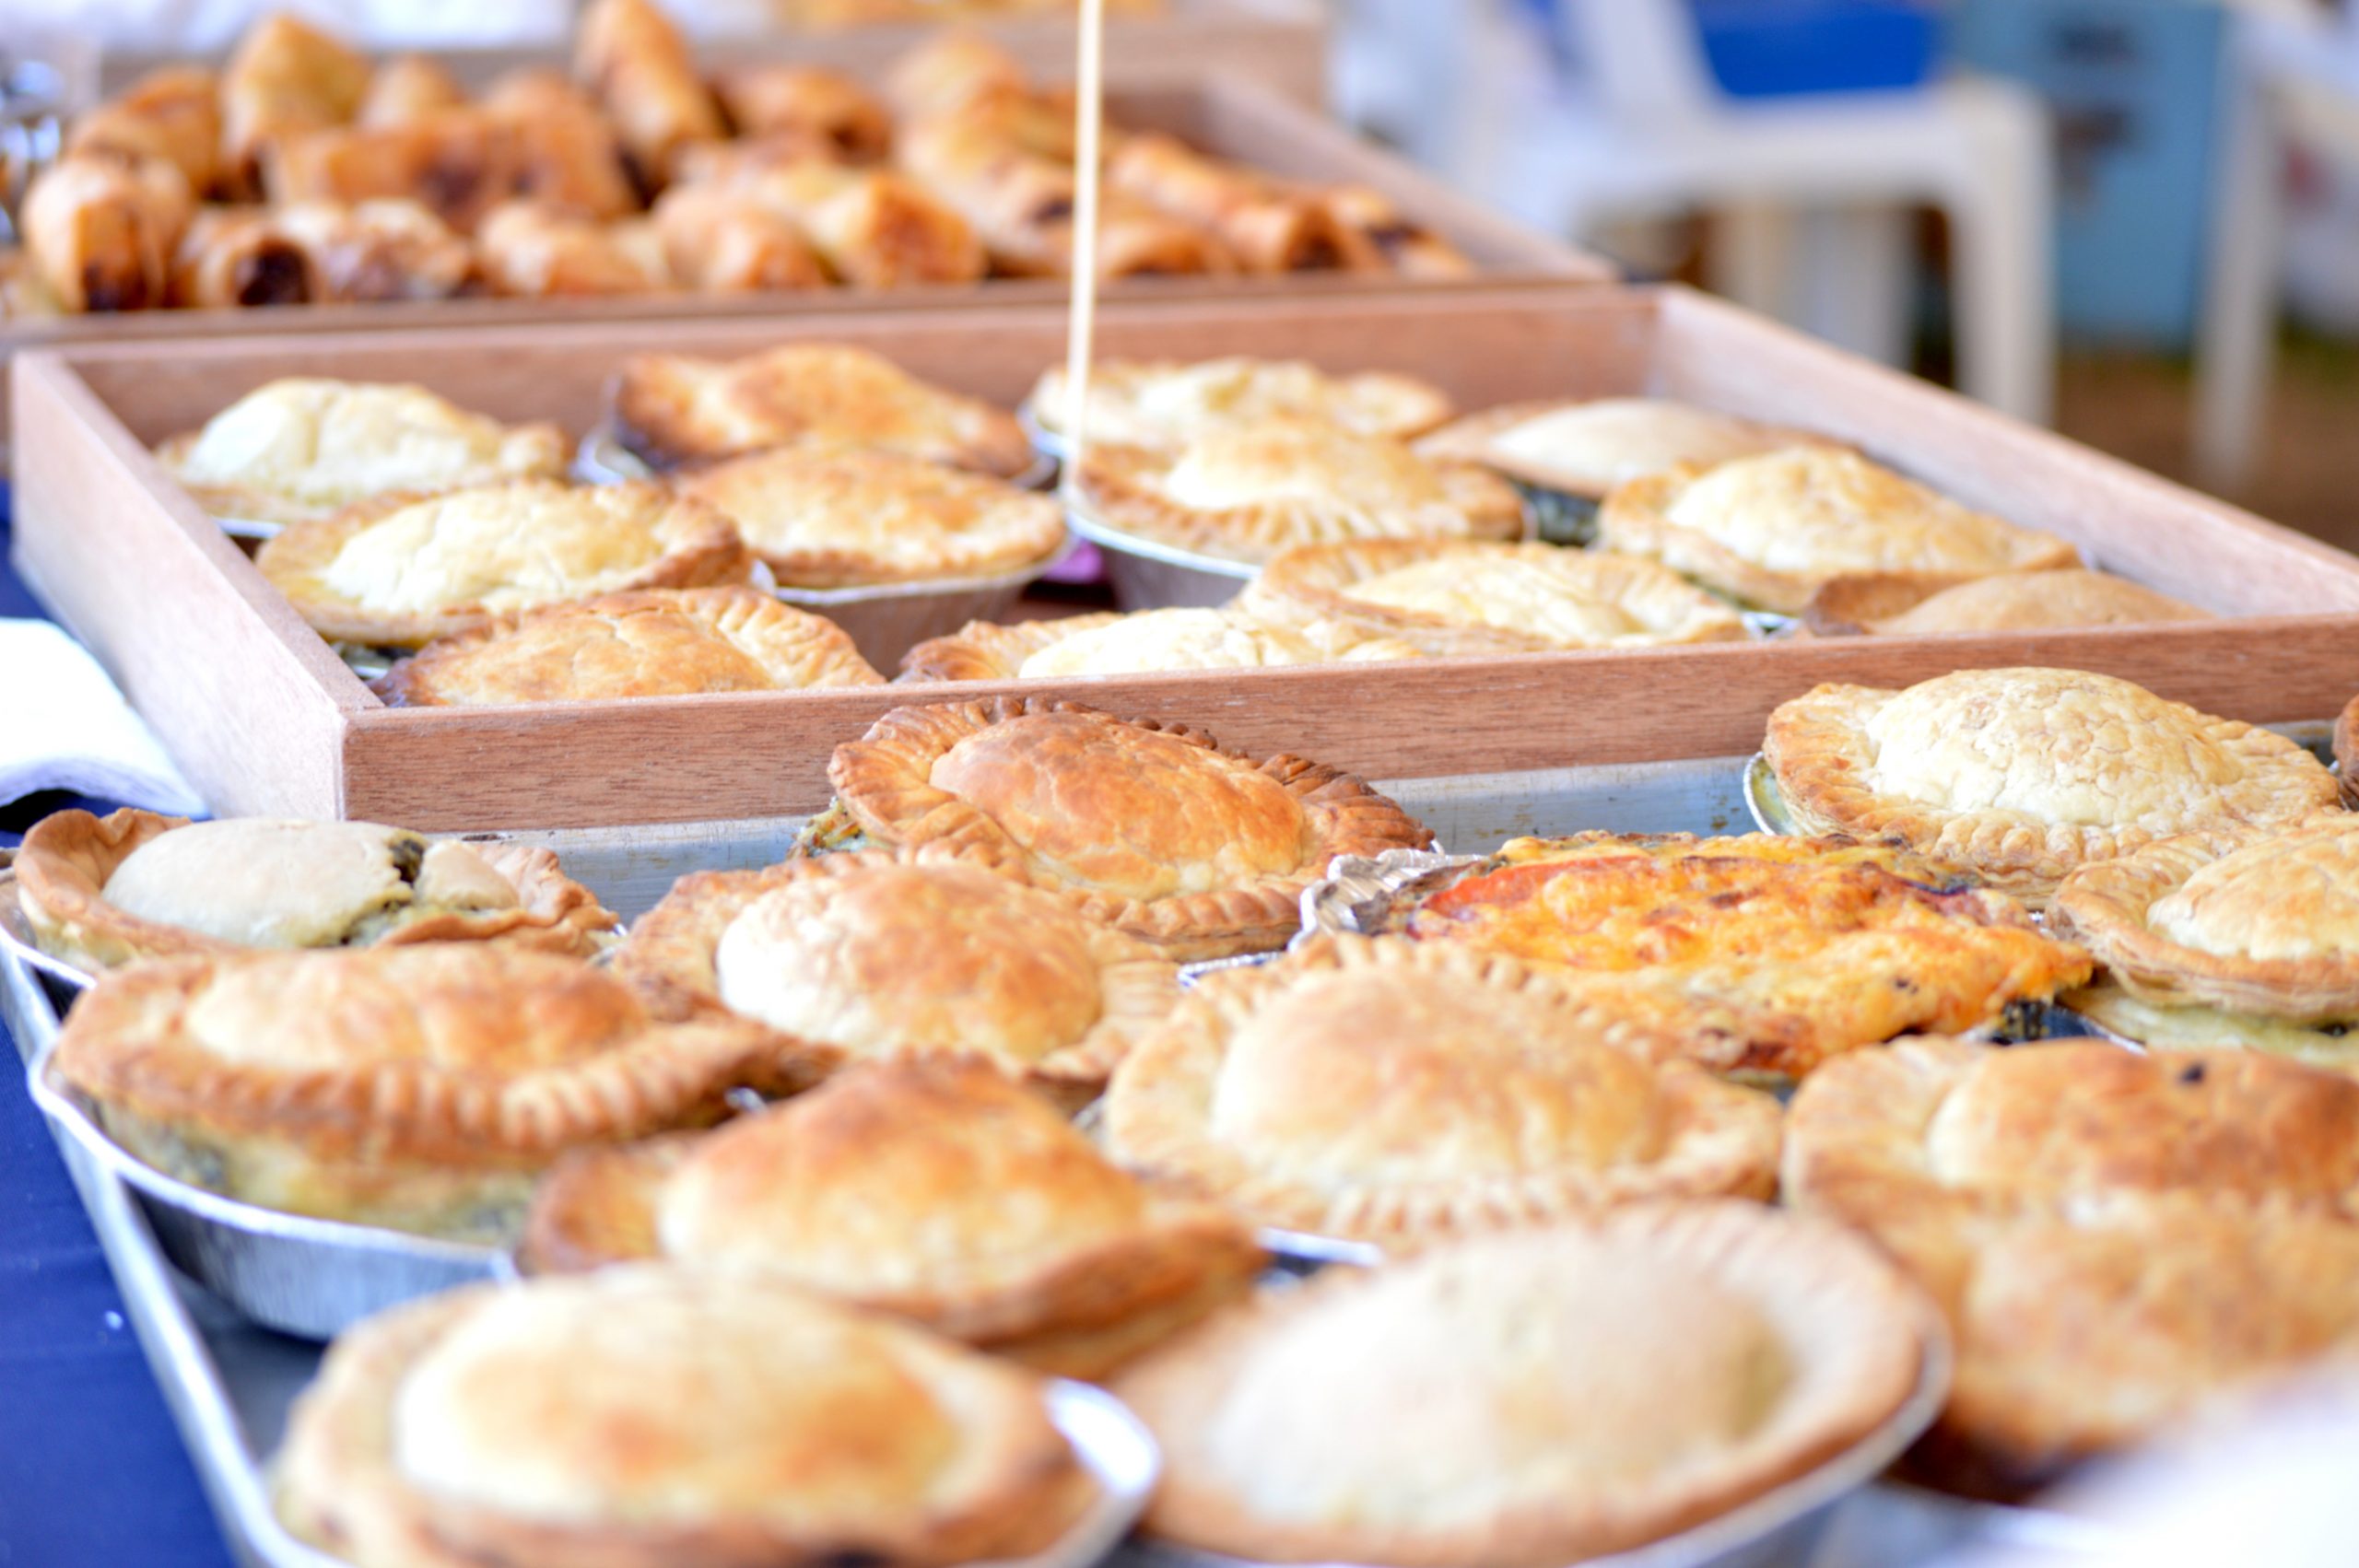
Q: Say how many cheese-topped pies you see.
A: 1